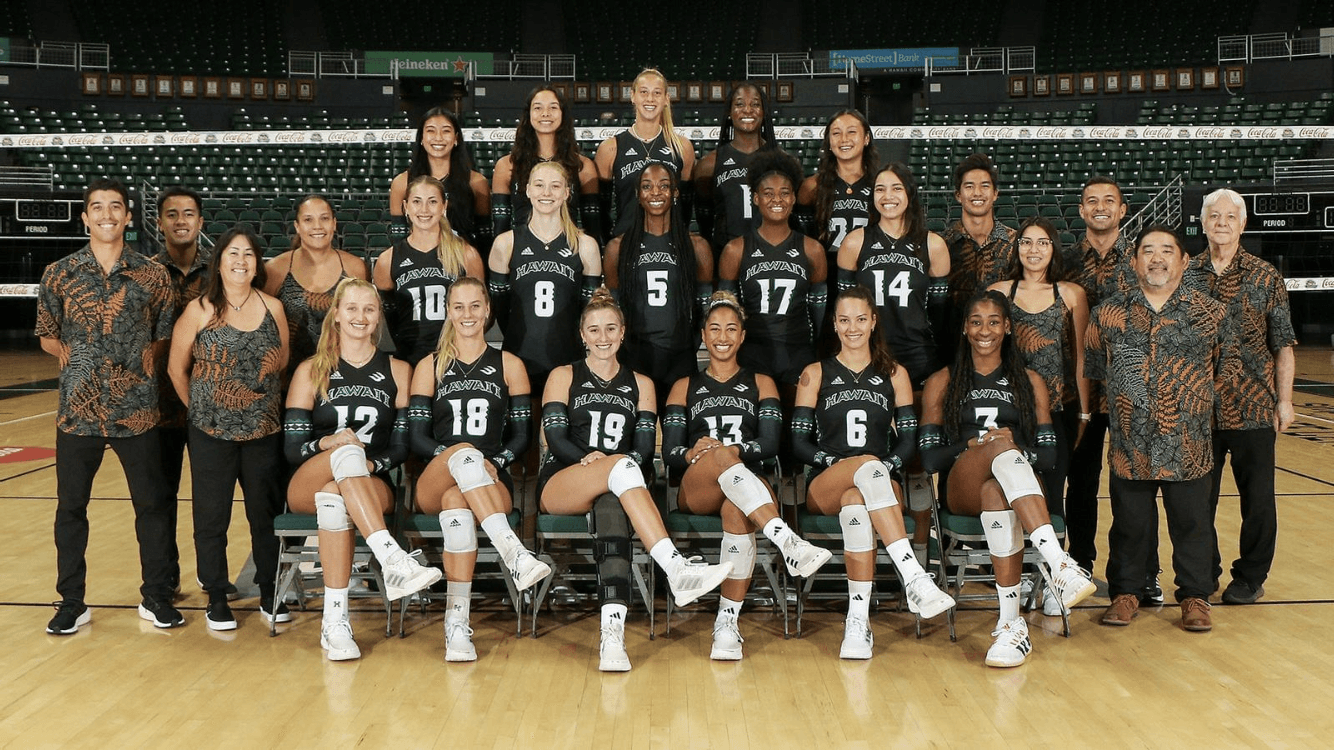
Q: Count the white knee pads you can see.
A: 11